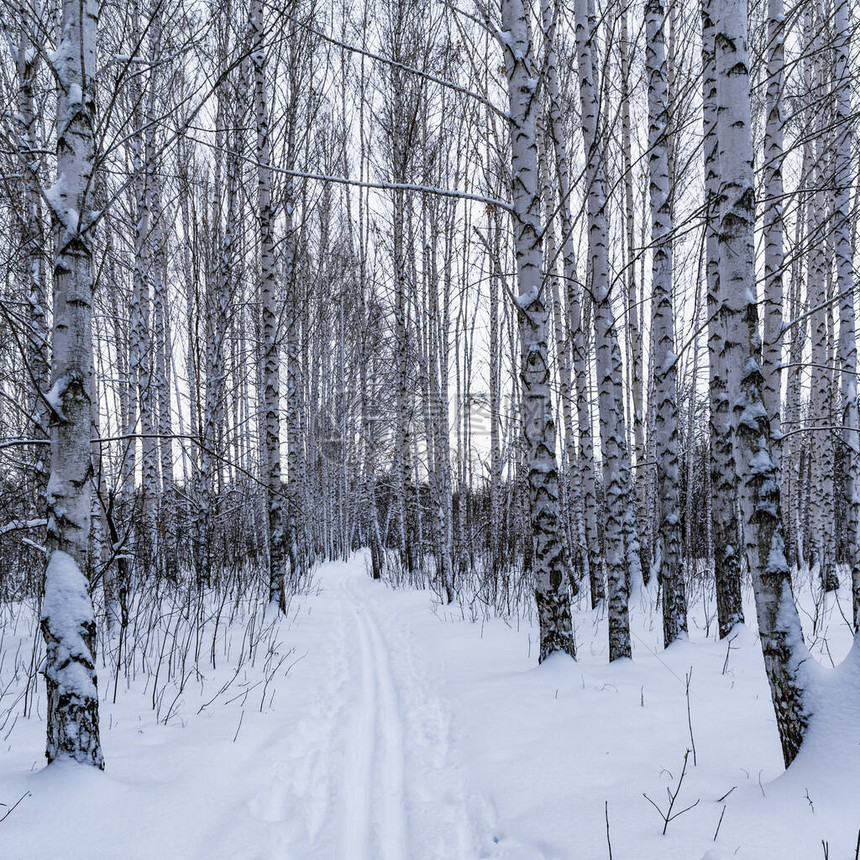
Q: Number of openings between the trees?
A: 1